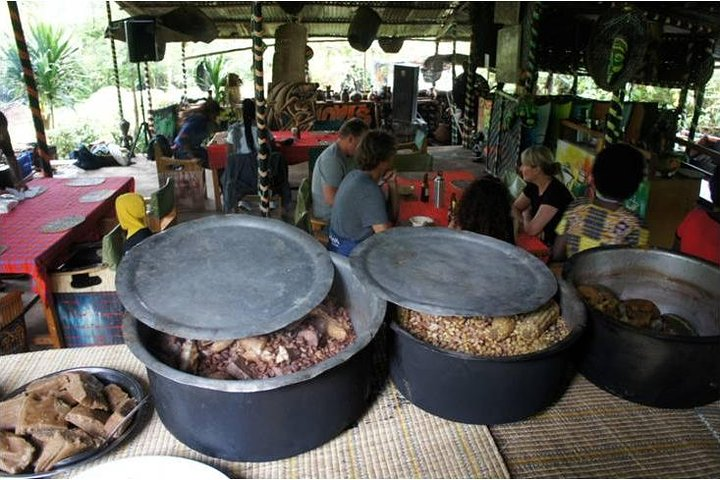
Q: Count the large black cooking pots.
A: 3